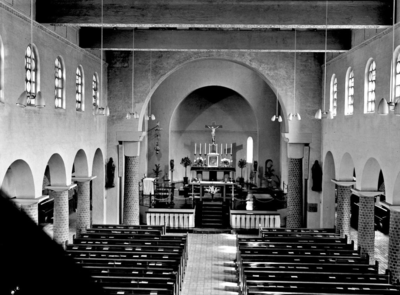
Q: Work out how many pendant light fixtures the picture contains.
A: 8